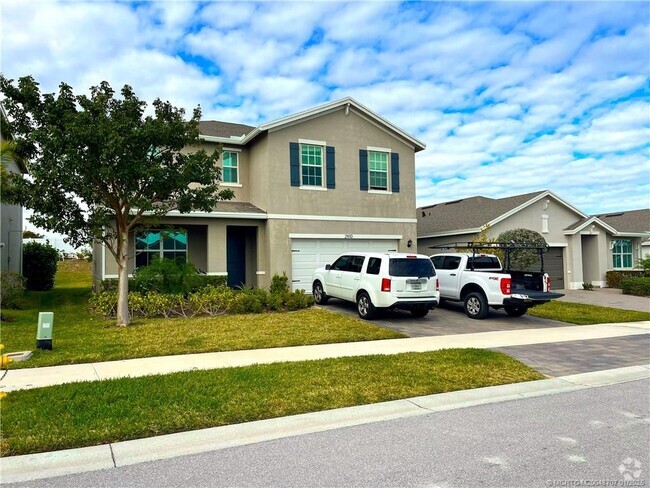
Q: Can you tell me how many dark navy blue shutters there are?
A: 4